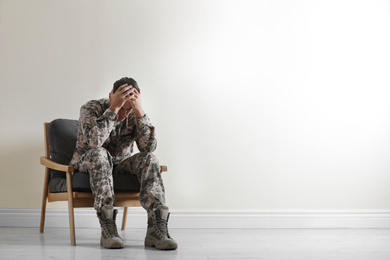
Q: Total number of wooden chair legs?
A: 3